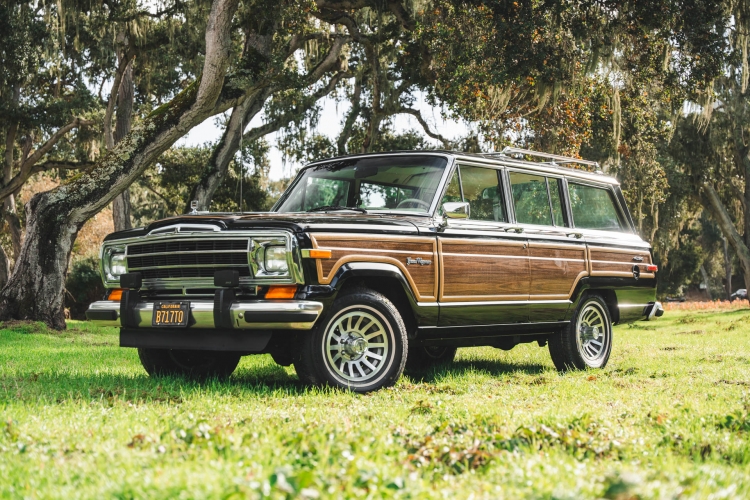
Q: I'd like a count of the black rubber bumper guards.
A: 2